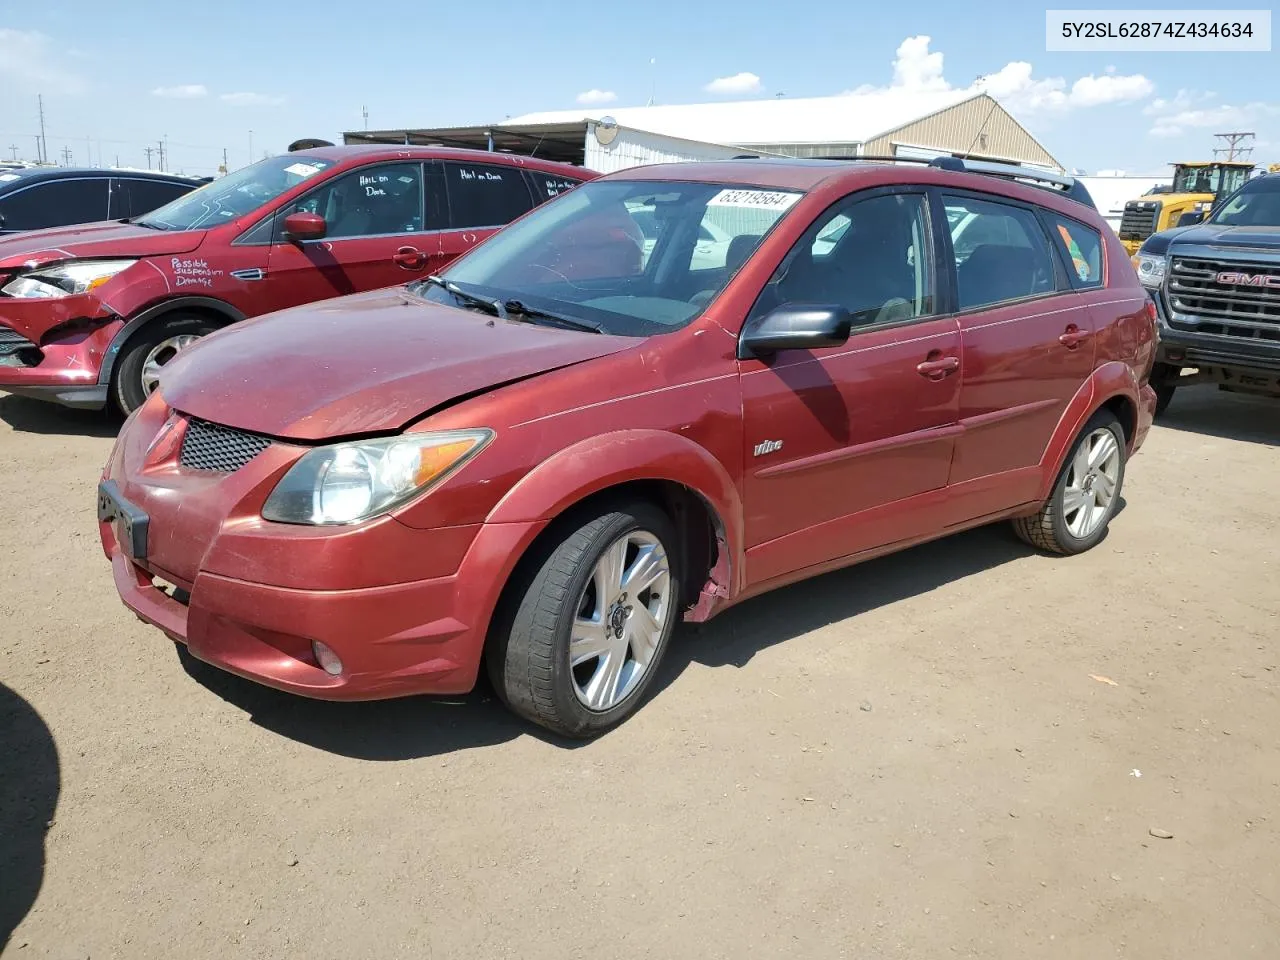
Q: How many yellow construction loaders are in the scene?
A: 1